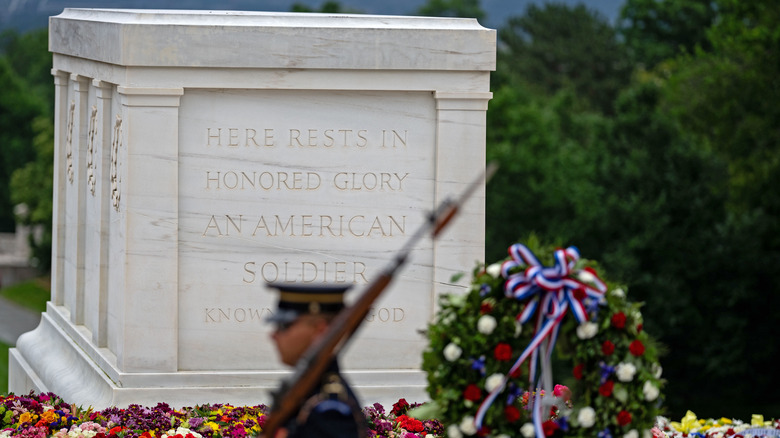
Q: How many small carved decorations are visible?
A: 3